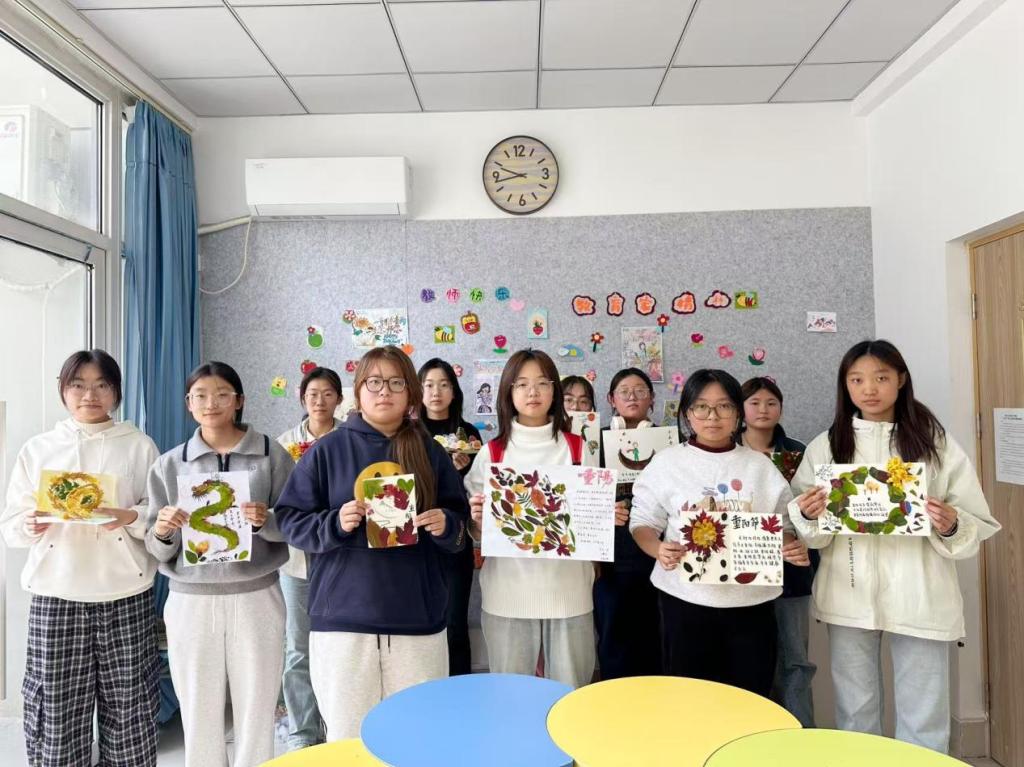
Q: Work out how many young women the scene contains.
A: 11